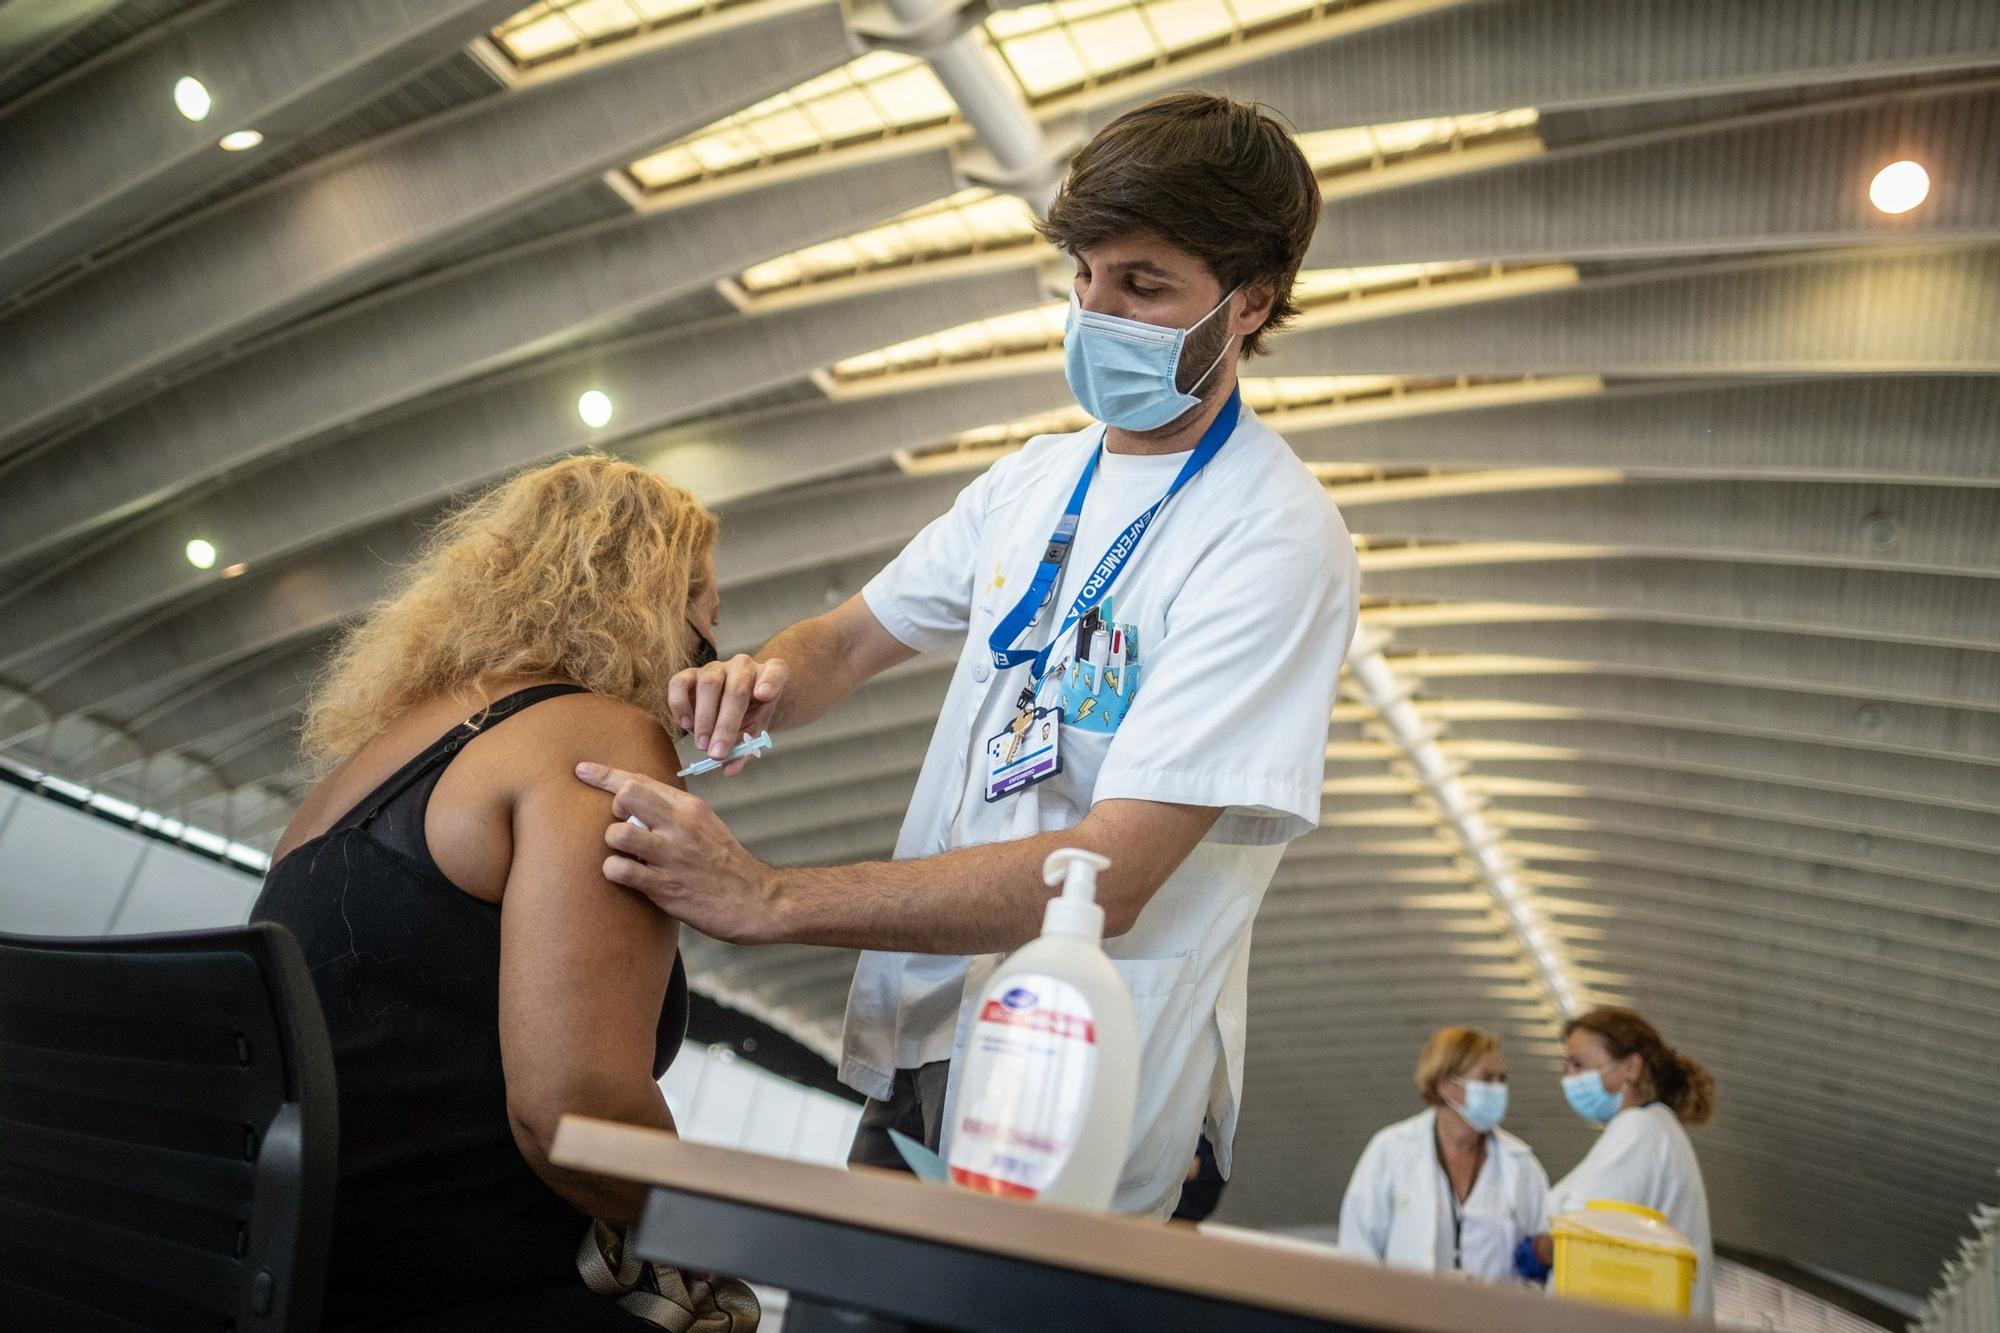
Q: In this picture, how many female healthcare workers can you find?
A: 2